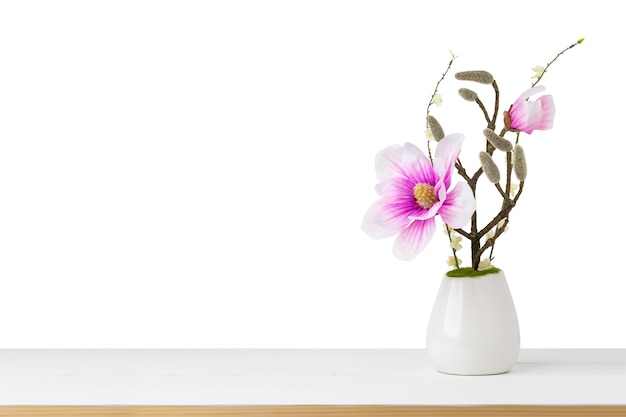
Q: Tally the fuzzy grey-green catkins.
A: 6